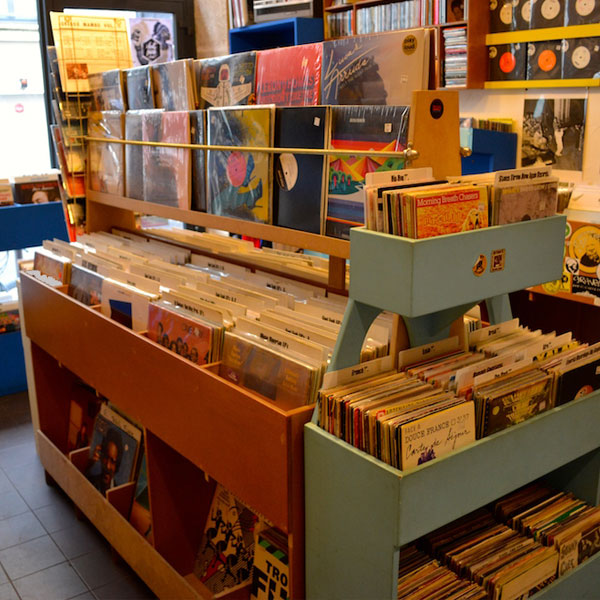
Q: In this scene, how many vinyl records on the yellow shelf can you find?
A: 7